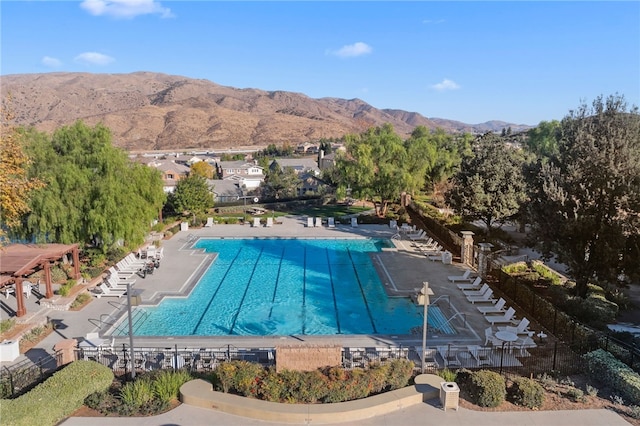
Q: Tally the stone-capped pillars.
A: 2